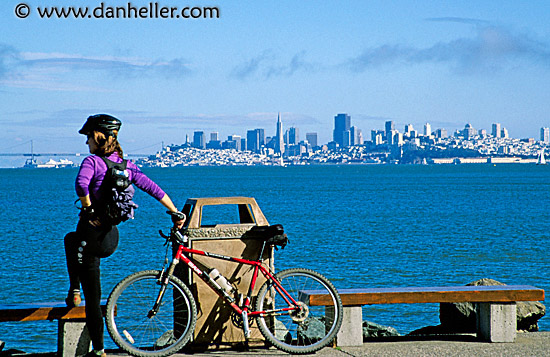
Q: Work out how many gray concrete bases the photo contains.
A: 3